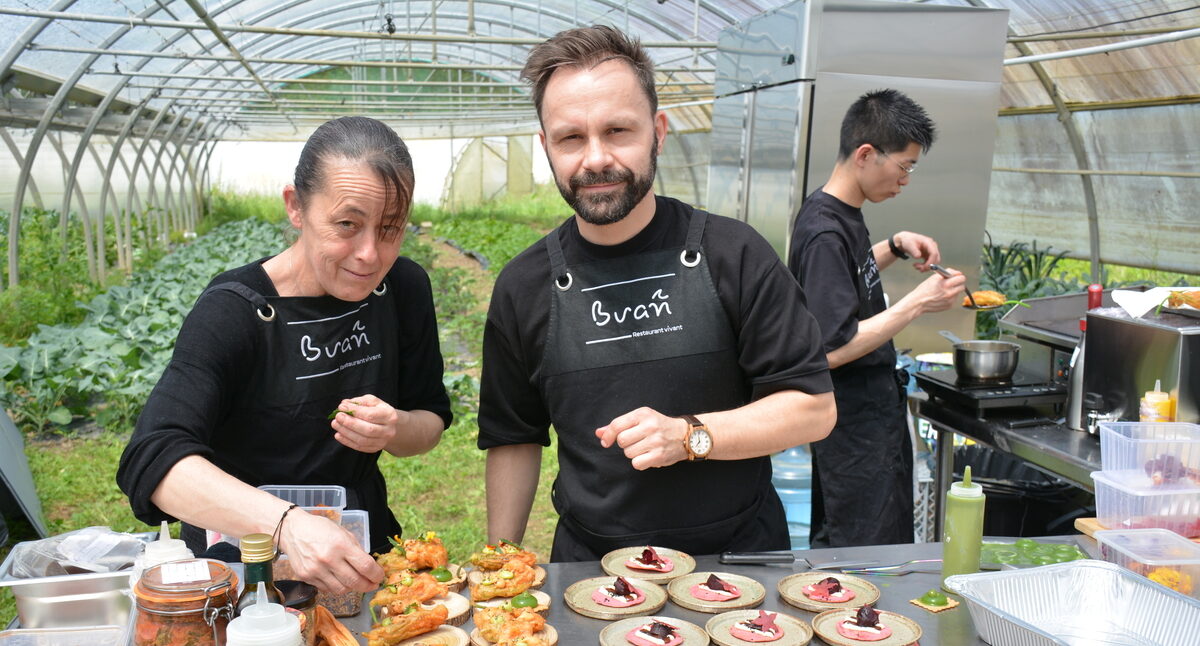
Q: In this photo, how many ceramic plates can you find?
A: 7